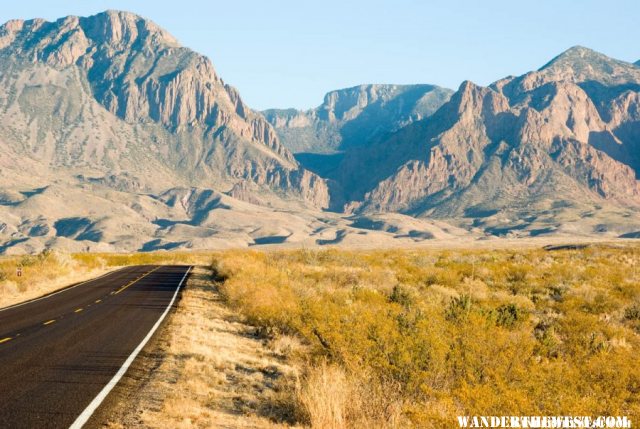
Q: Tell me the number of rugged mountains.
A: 3